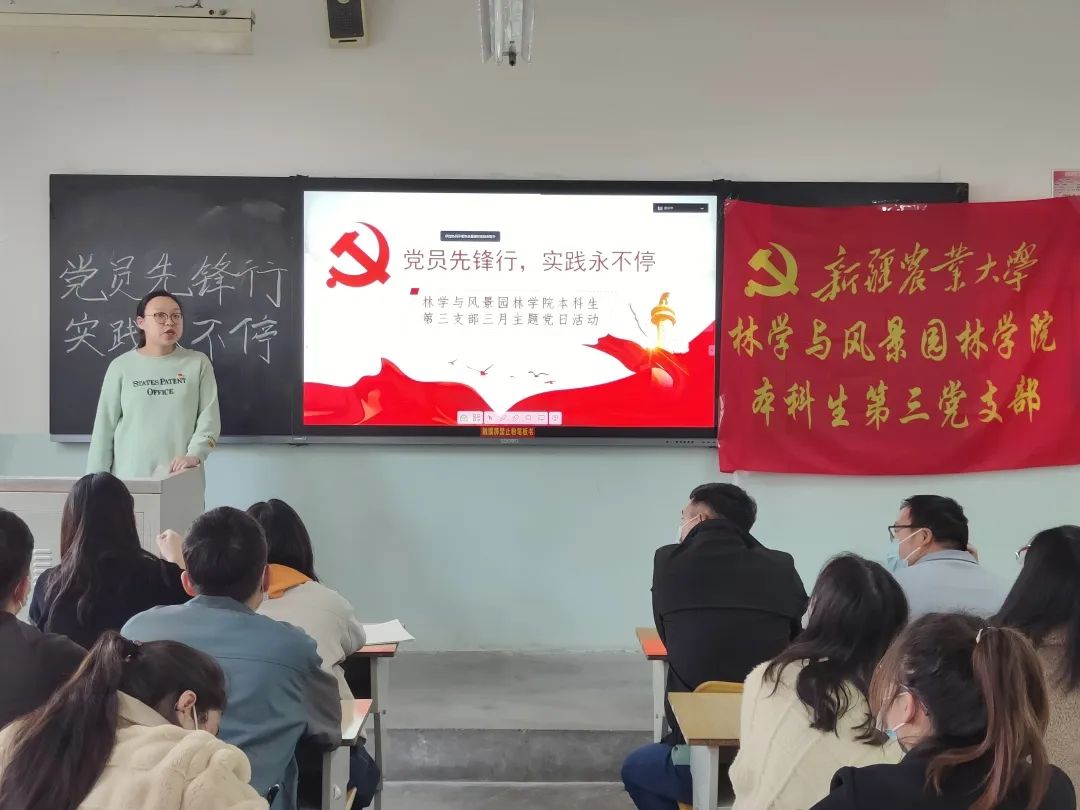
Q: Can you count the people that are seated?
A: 10